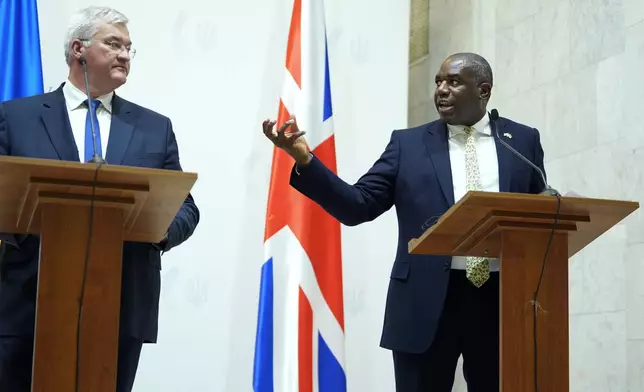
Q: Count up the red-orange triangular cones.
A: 0